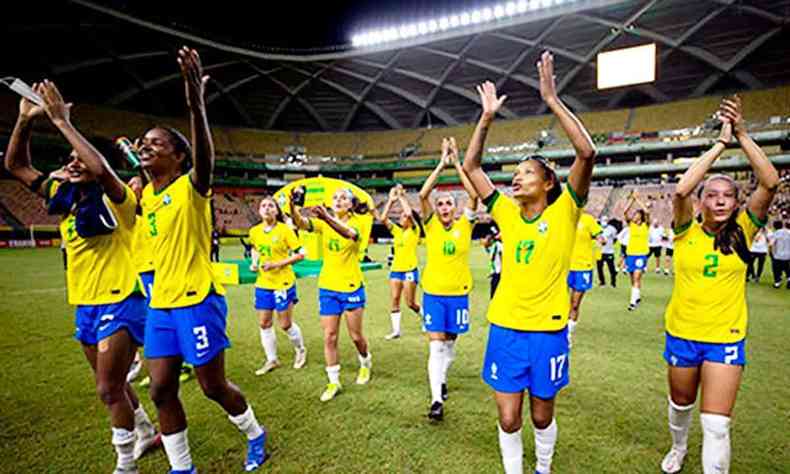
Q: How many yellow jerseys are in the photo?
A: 11